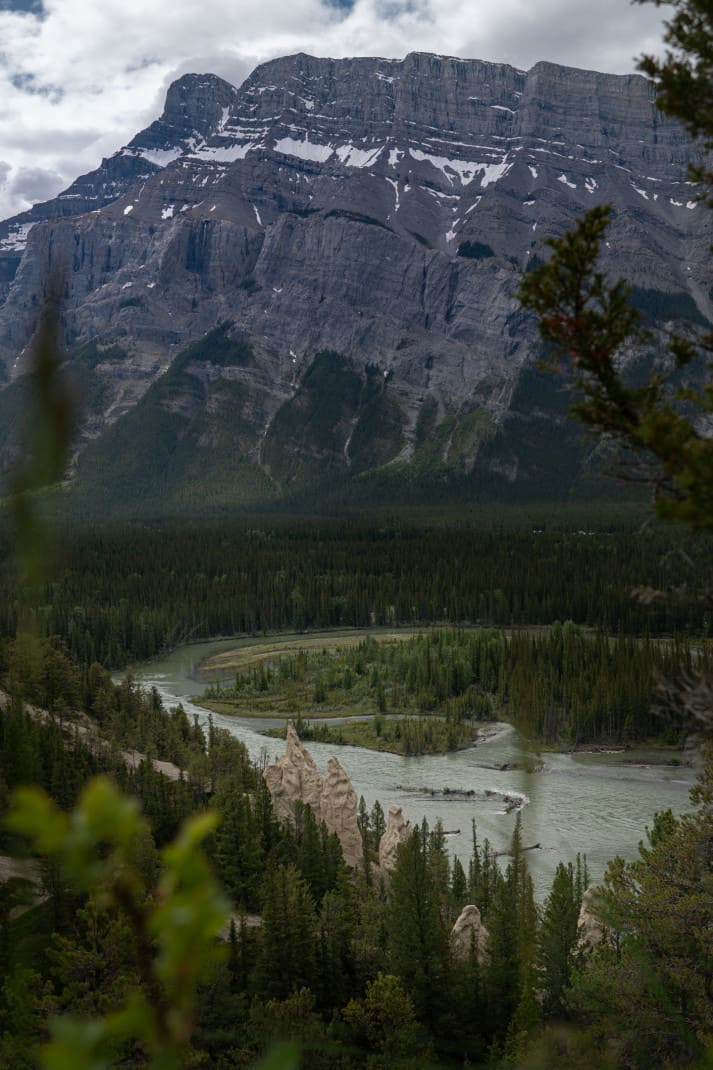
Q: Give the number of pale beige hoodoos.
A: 5